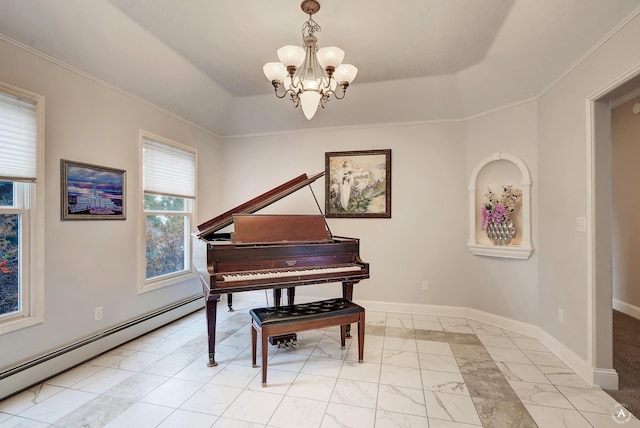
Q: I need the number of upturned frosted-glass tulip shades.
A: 6